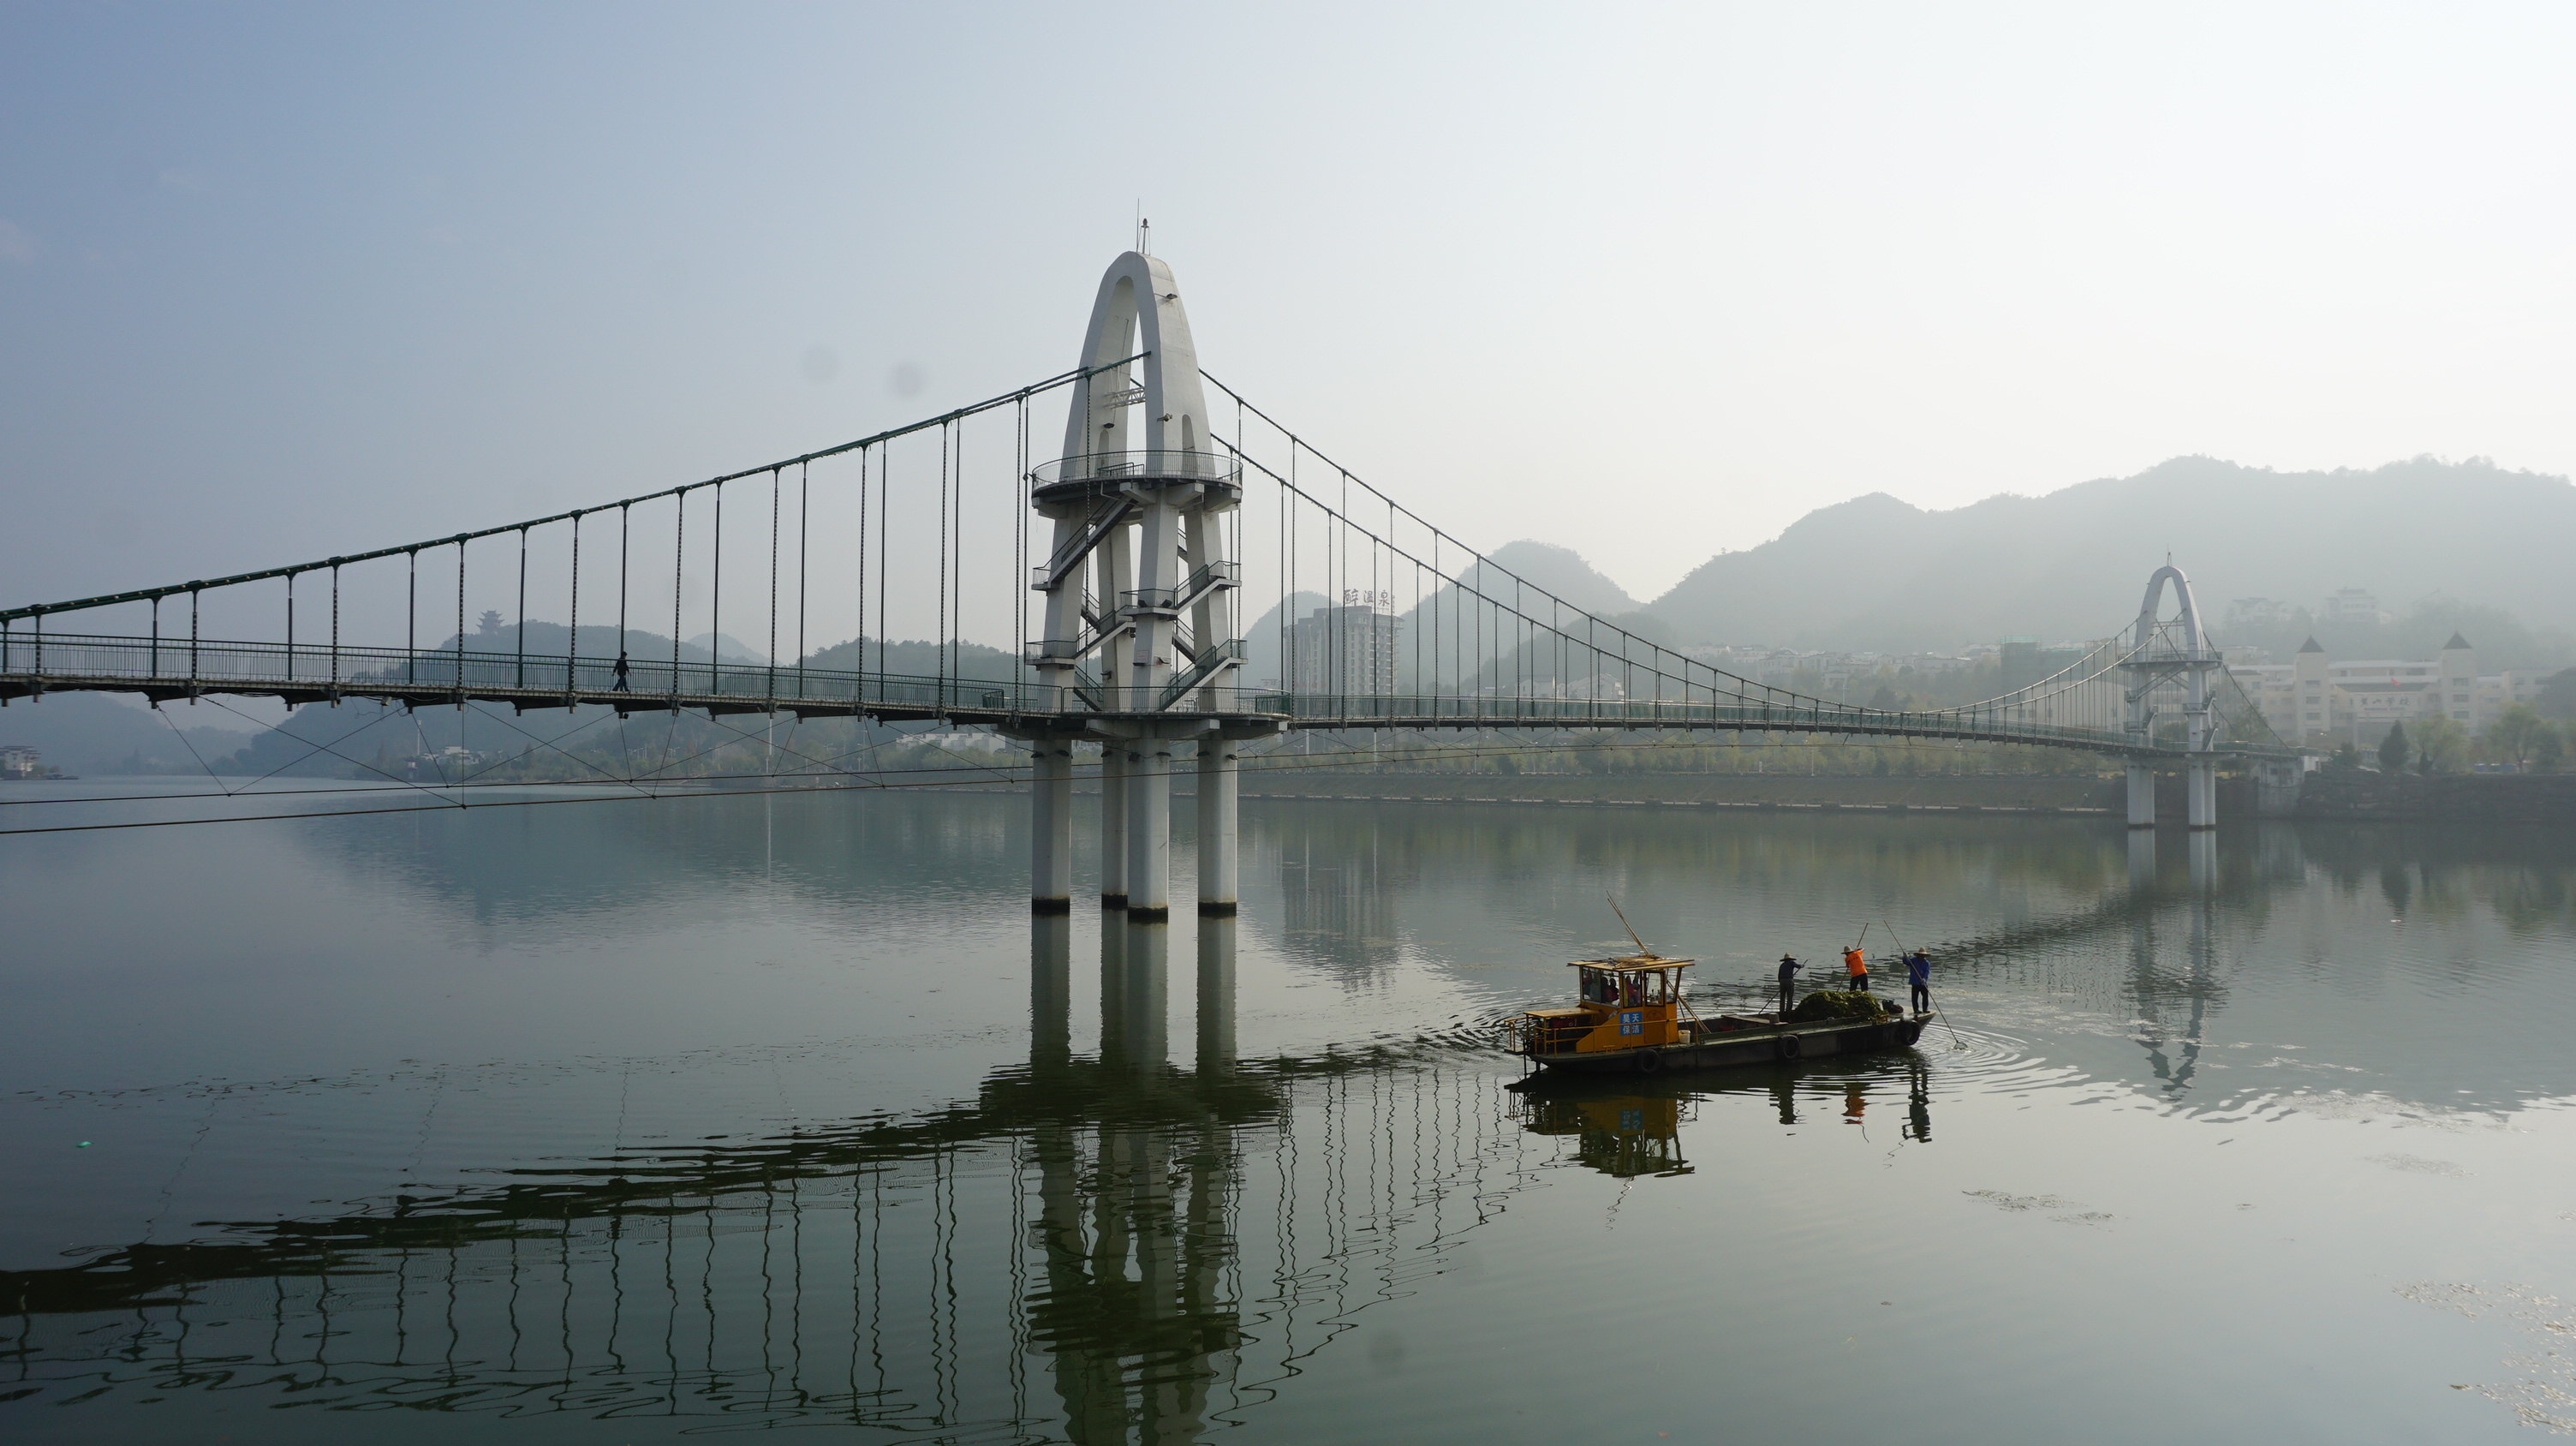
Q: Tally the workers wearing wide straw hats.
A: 3